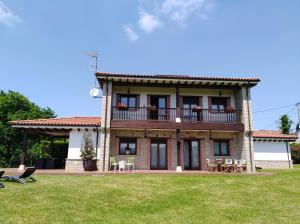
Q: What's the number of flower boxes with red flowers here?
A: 2